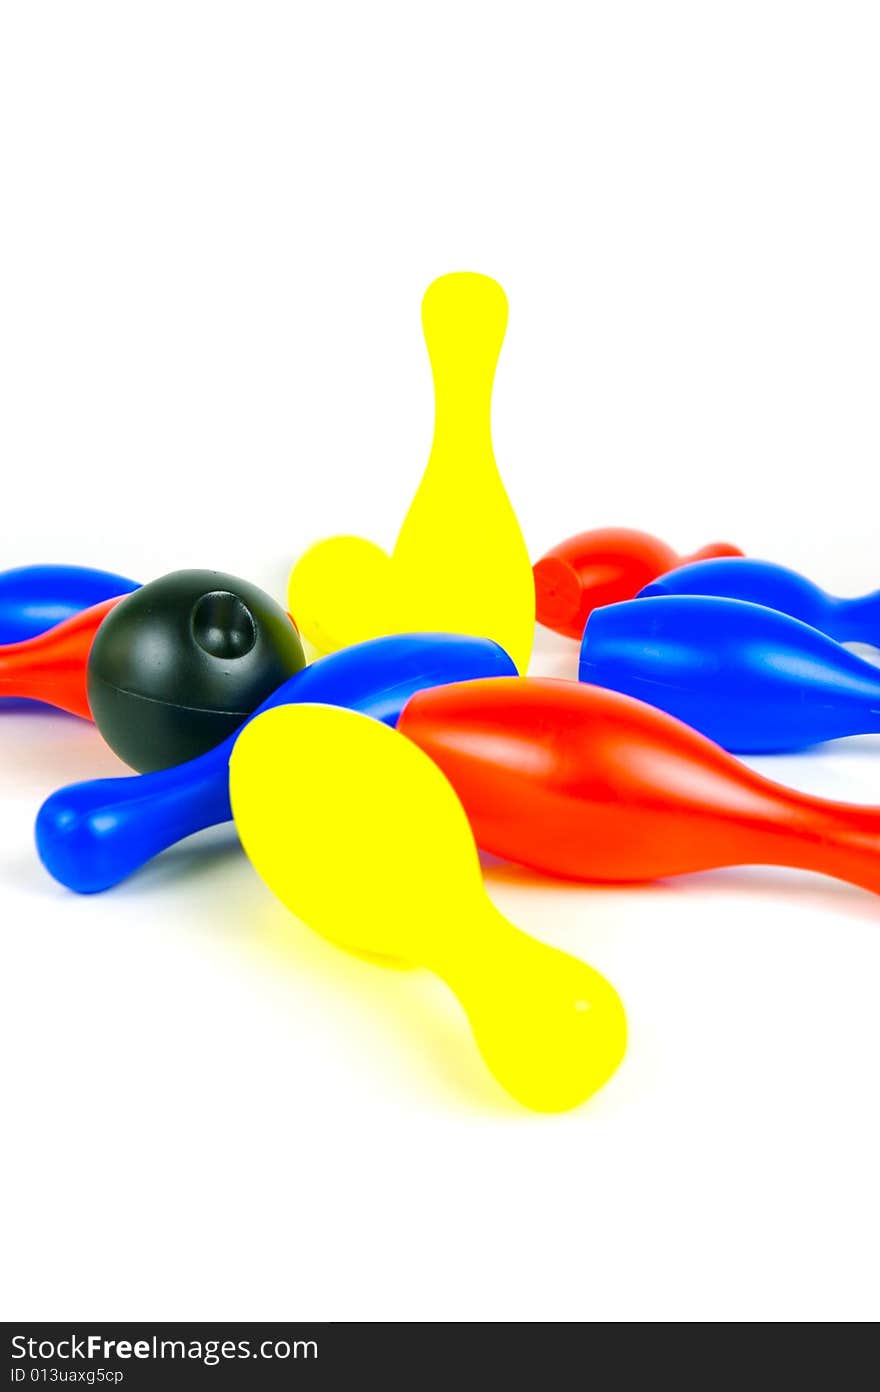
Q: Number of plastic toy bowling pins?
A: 10